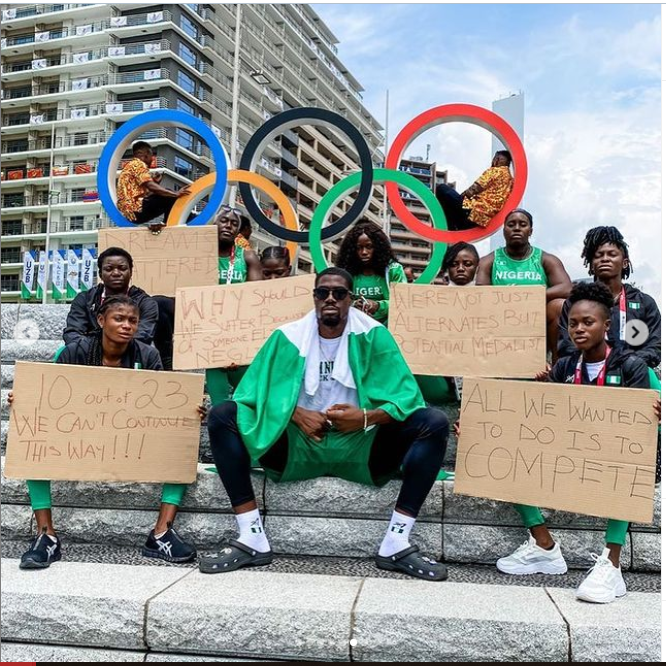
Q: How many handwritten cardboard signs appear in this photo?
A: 5